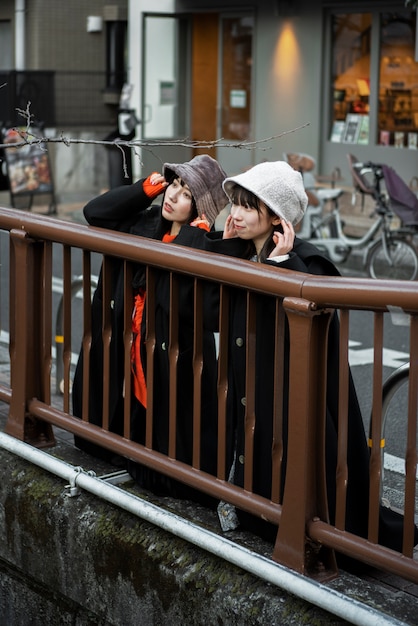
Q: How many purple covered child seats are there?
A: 1